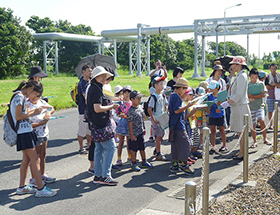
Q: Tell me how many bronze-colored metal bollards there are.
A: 4